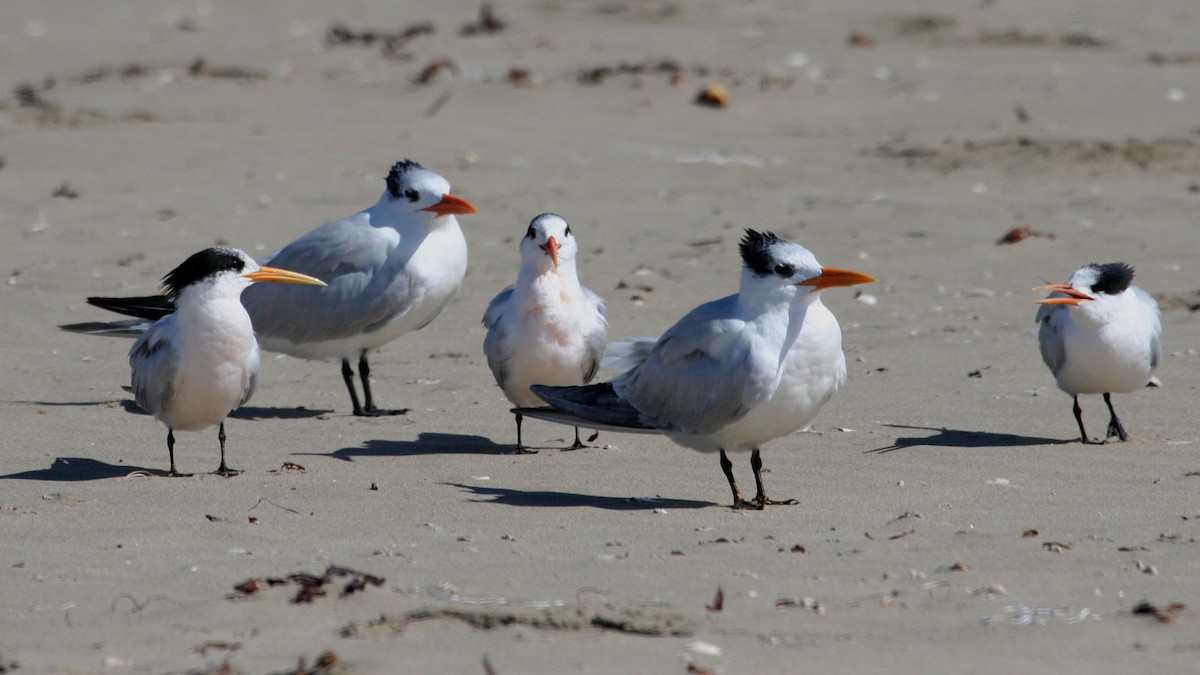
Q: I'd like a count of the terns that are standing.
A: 5